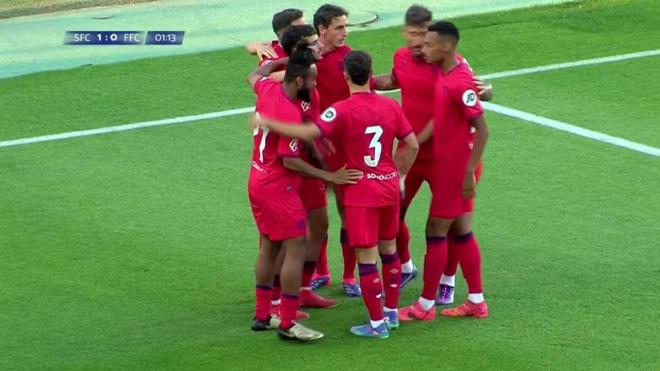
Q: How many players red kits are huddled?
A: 7